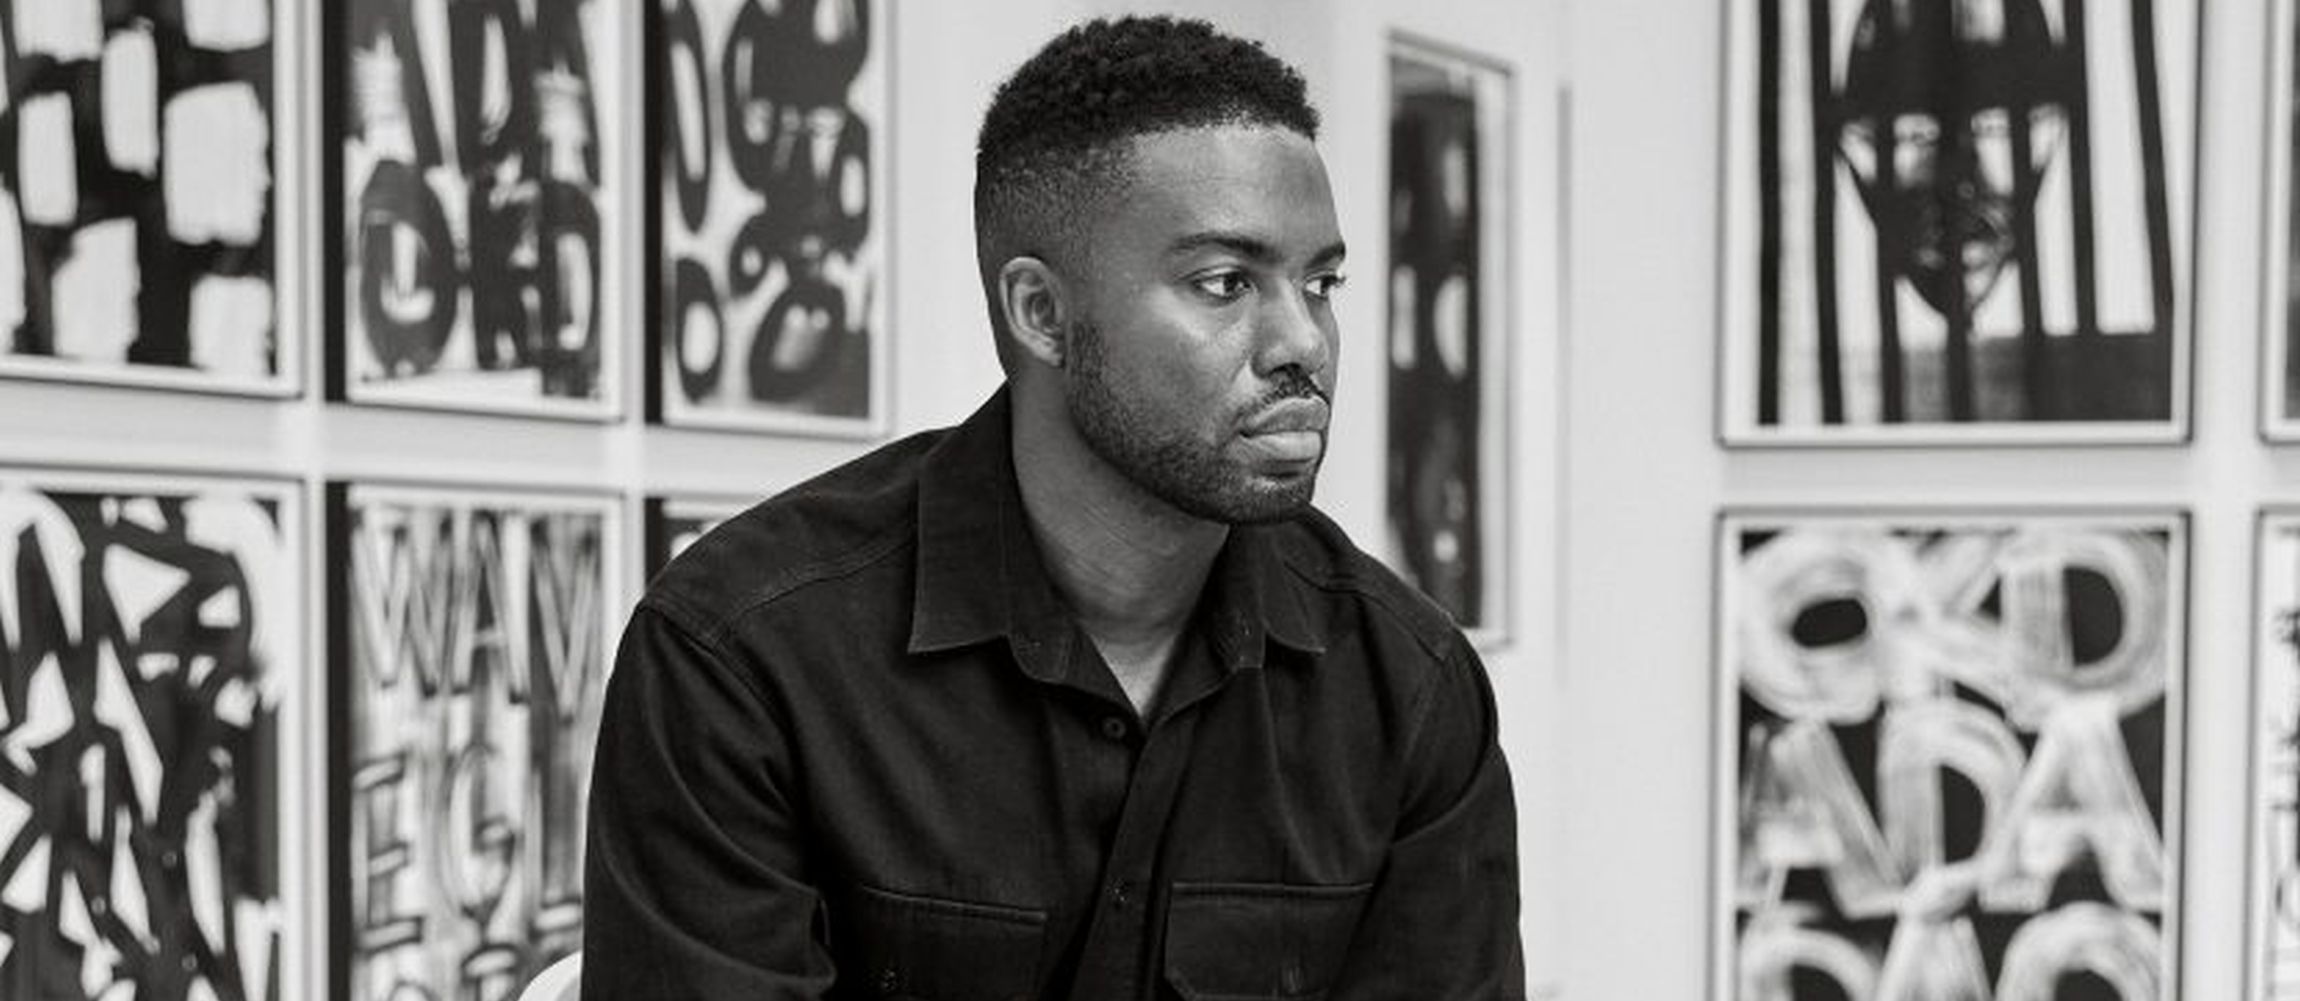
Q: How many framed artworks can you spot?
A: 11